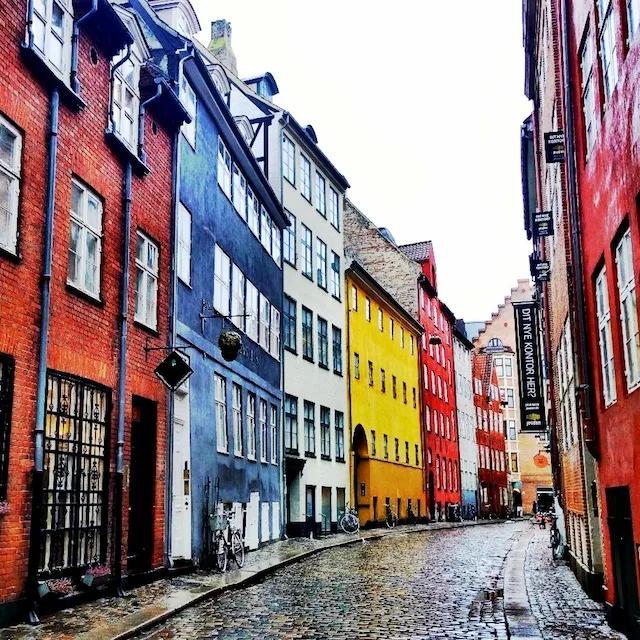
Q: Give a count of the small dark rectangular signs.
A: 3